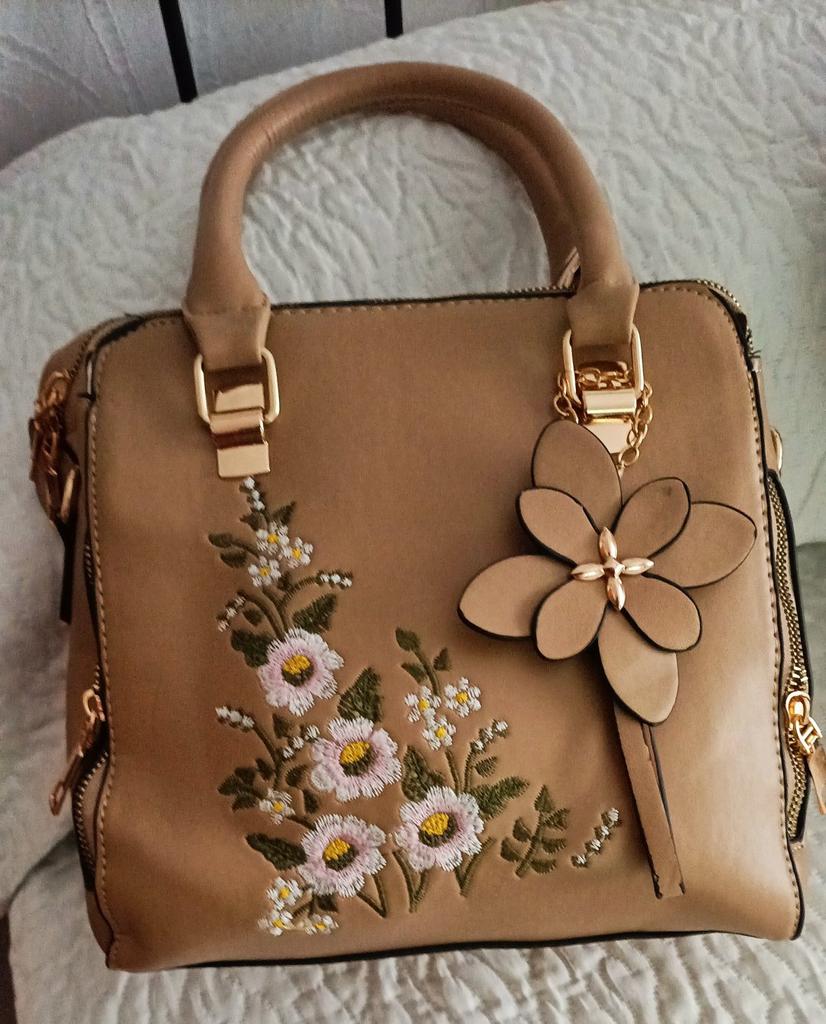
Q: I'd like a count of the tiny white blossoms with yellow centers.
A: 10